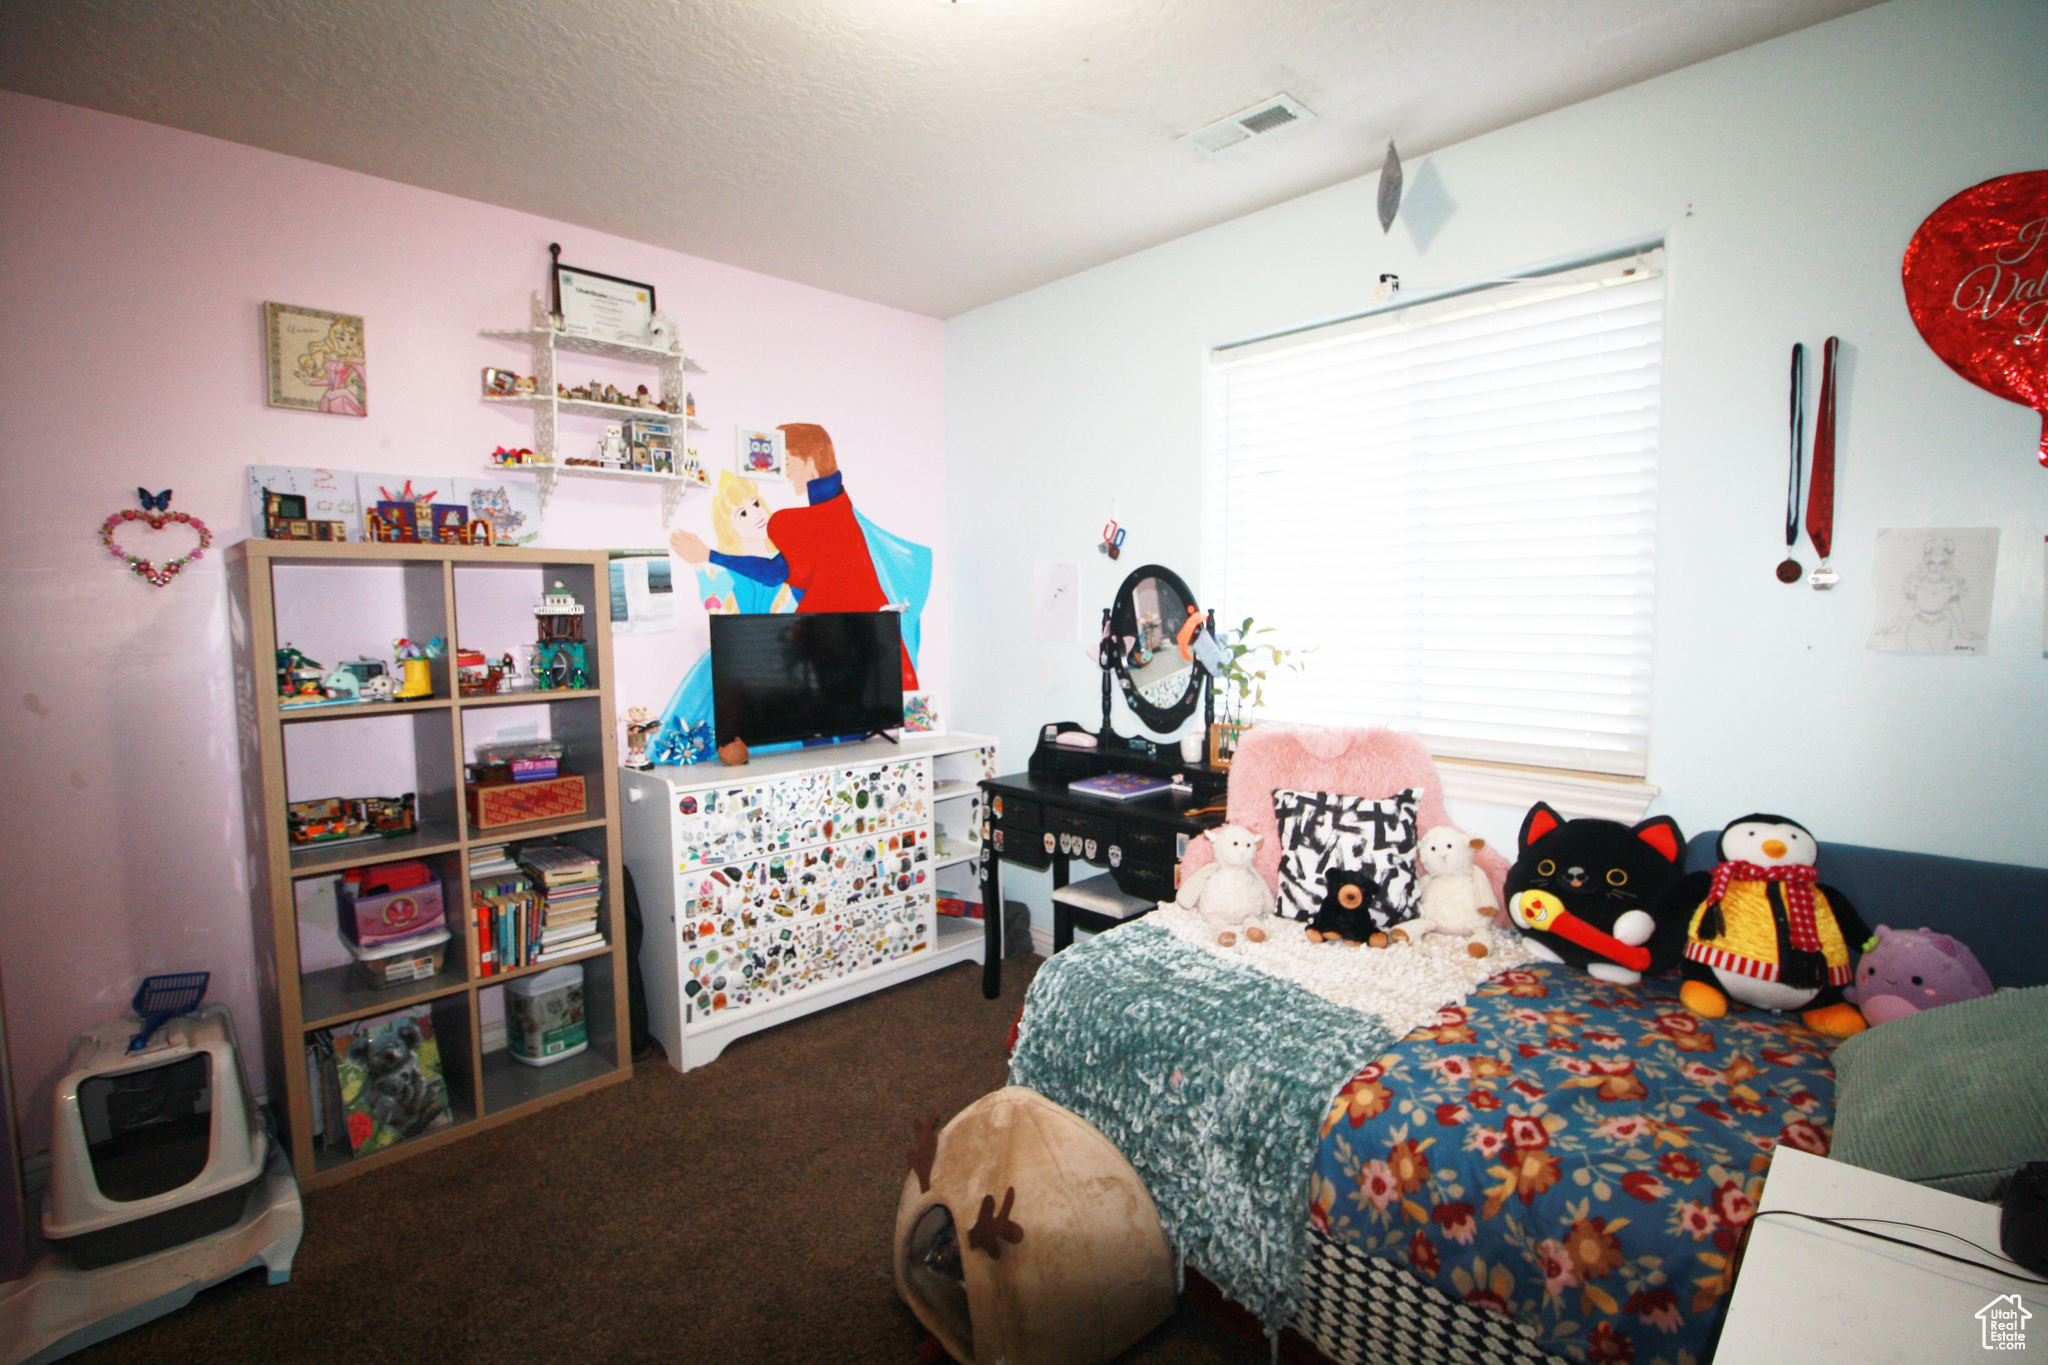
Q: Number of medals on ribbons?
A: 2